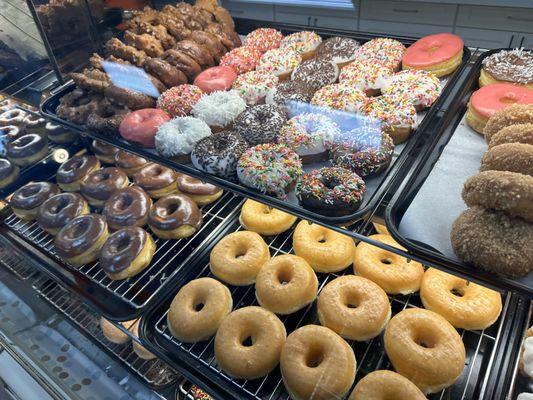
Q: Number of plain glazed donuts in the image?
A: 12